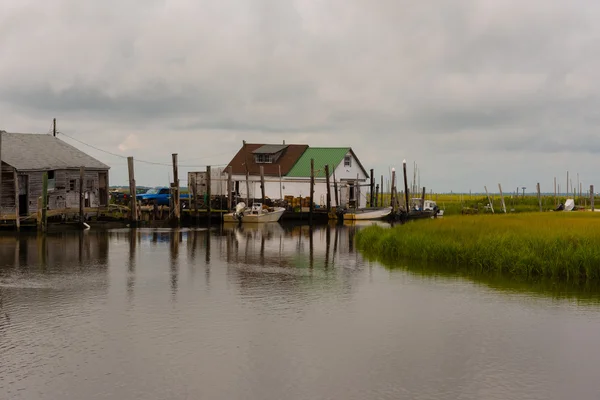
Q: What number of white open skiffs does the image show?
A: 2